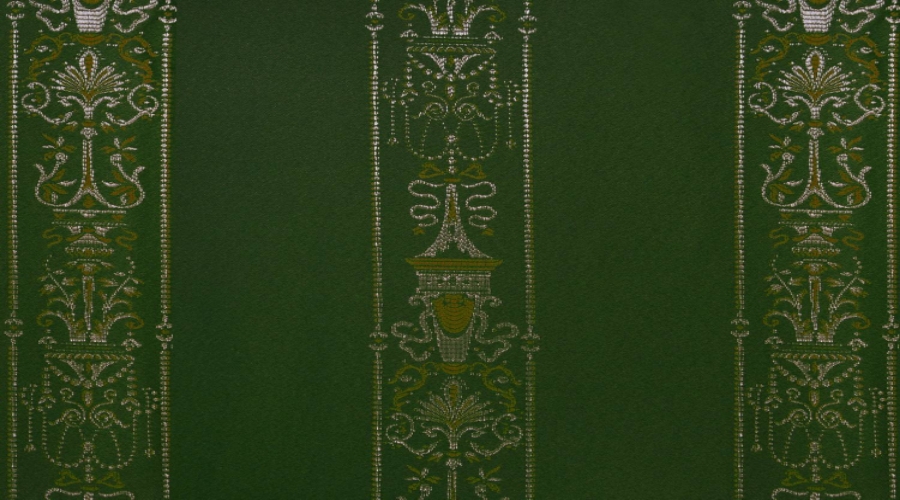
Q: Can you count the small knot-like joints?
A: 12